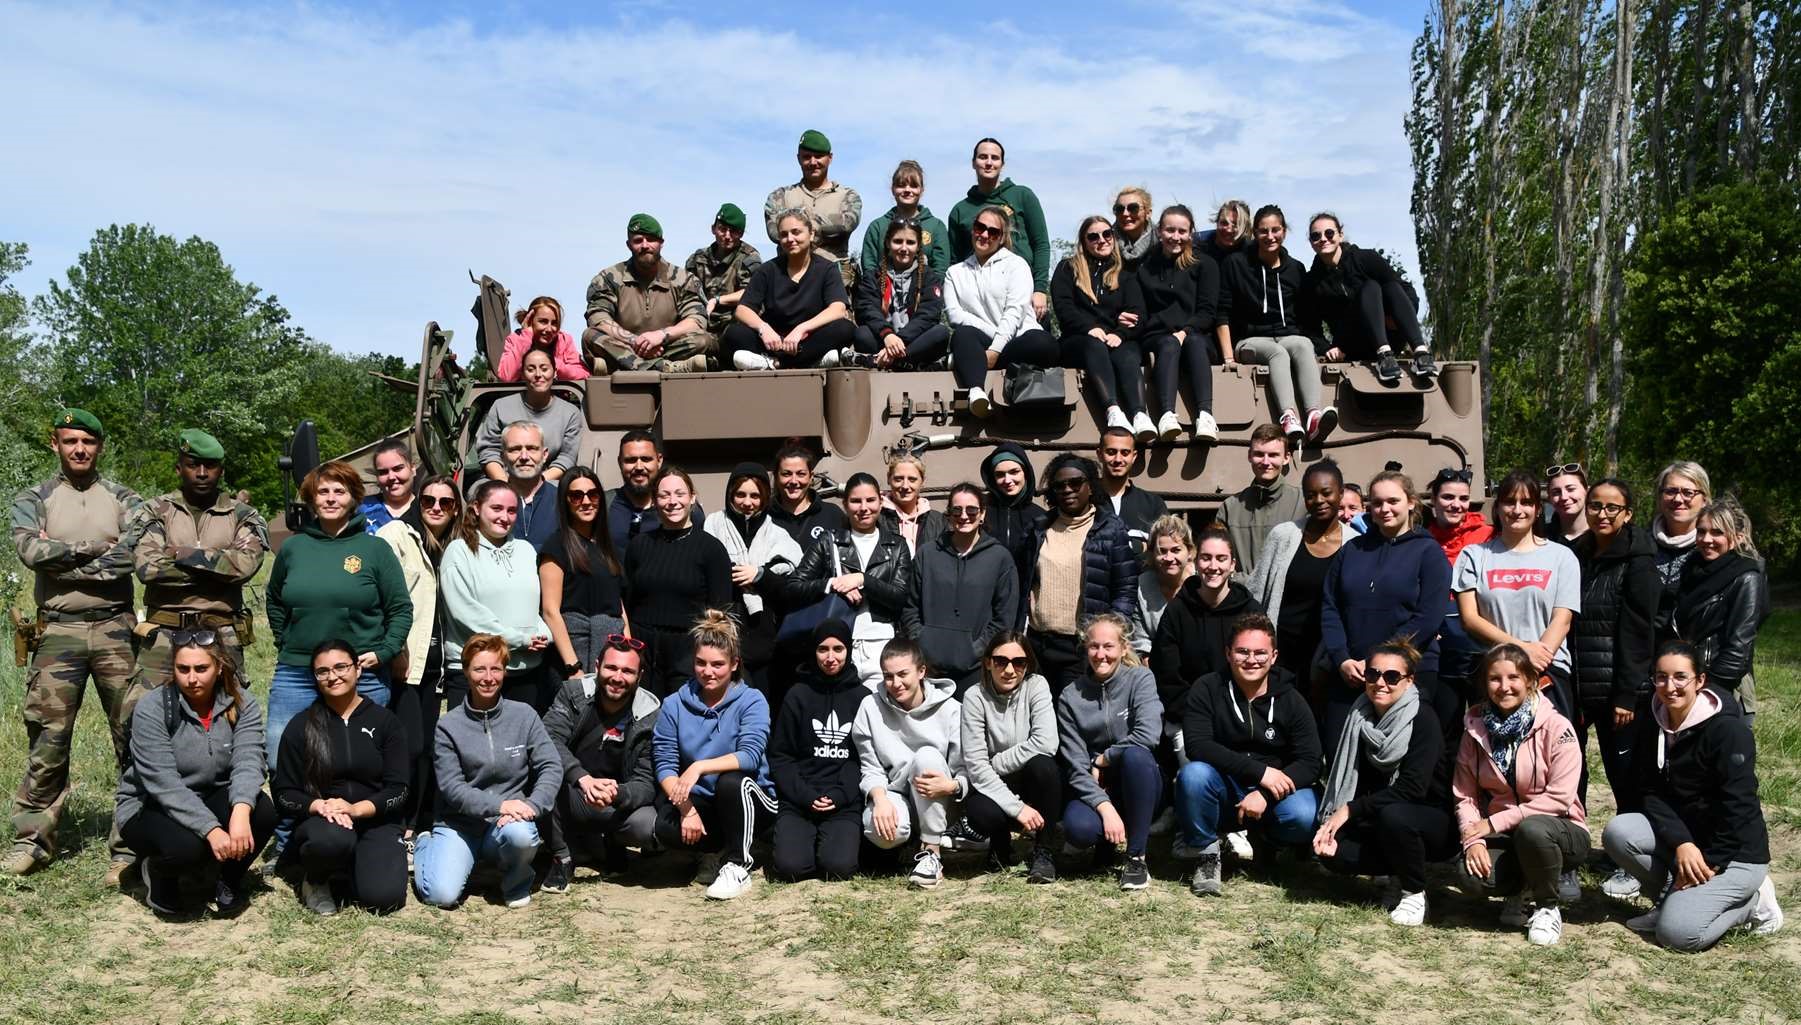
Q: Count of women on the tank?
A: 13